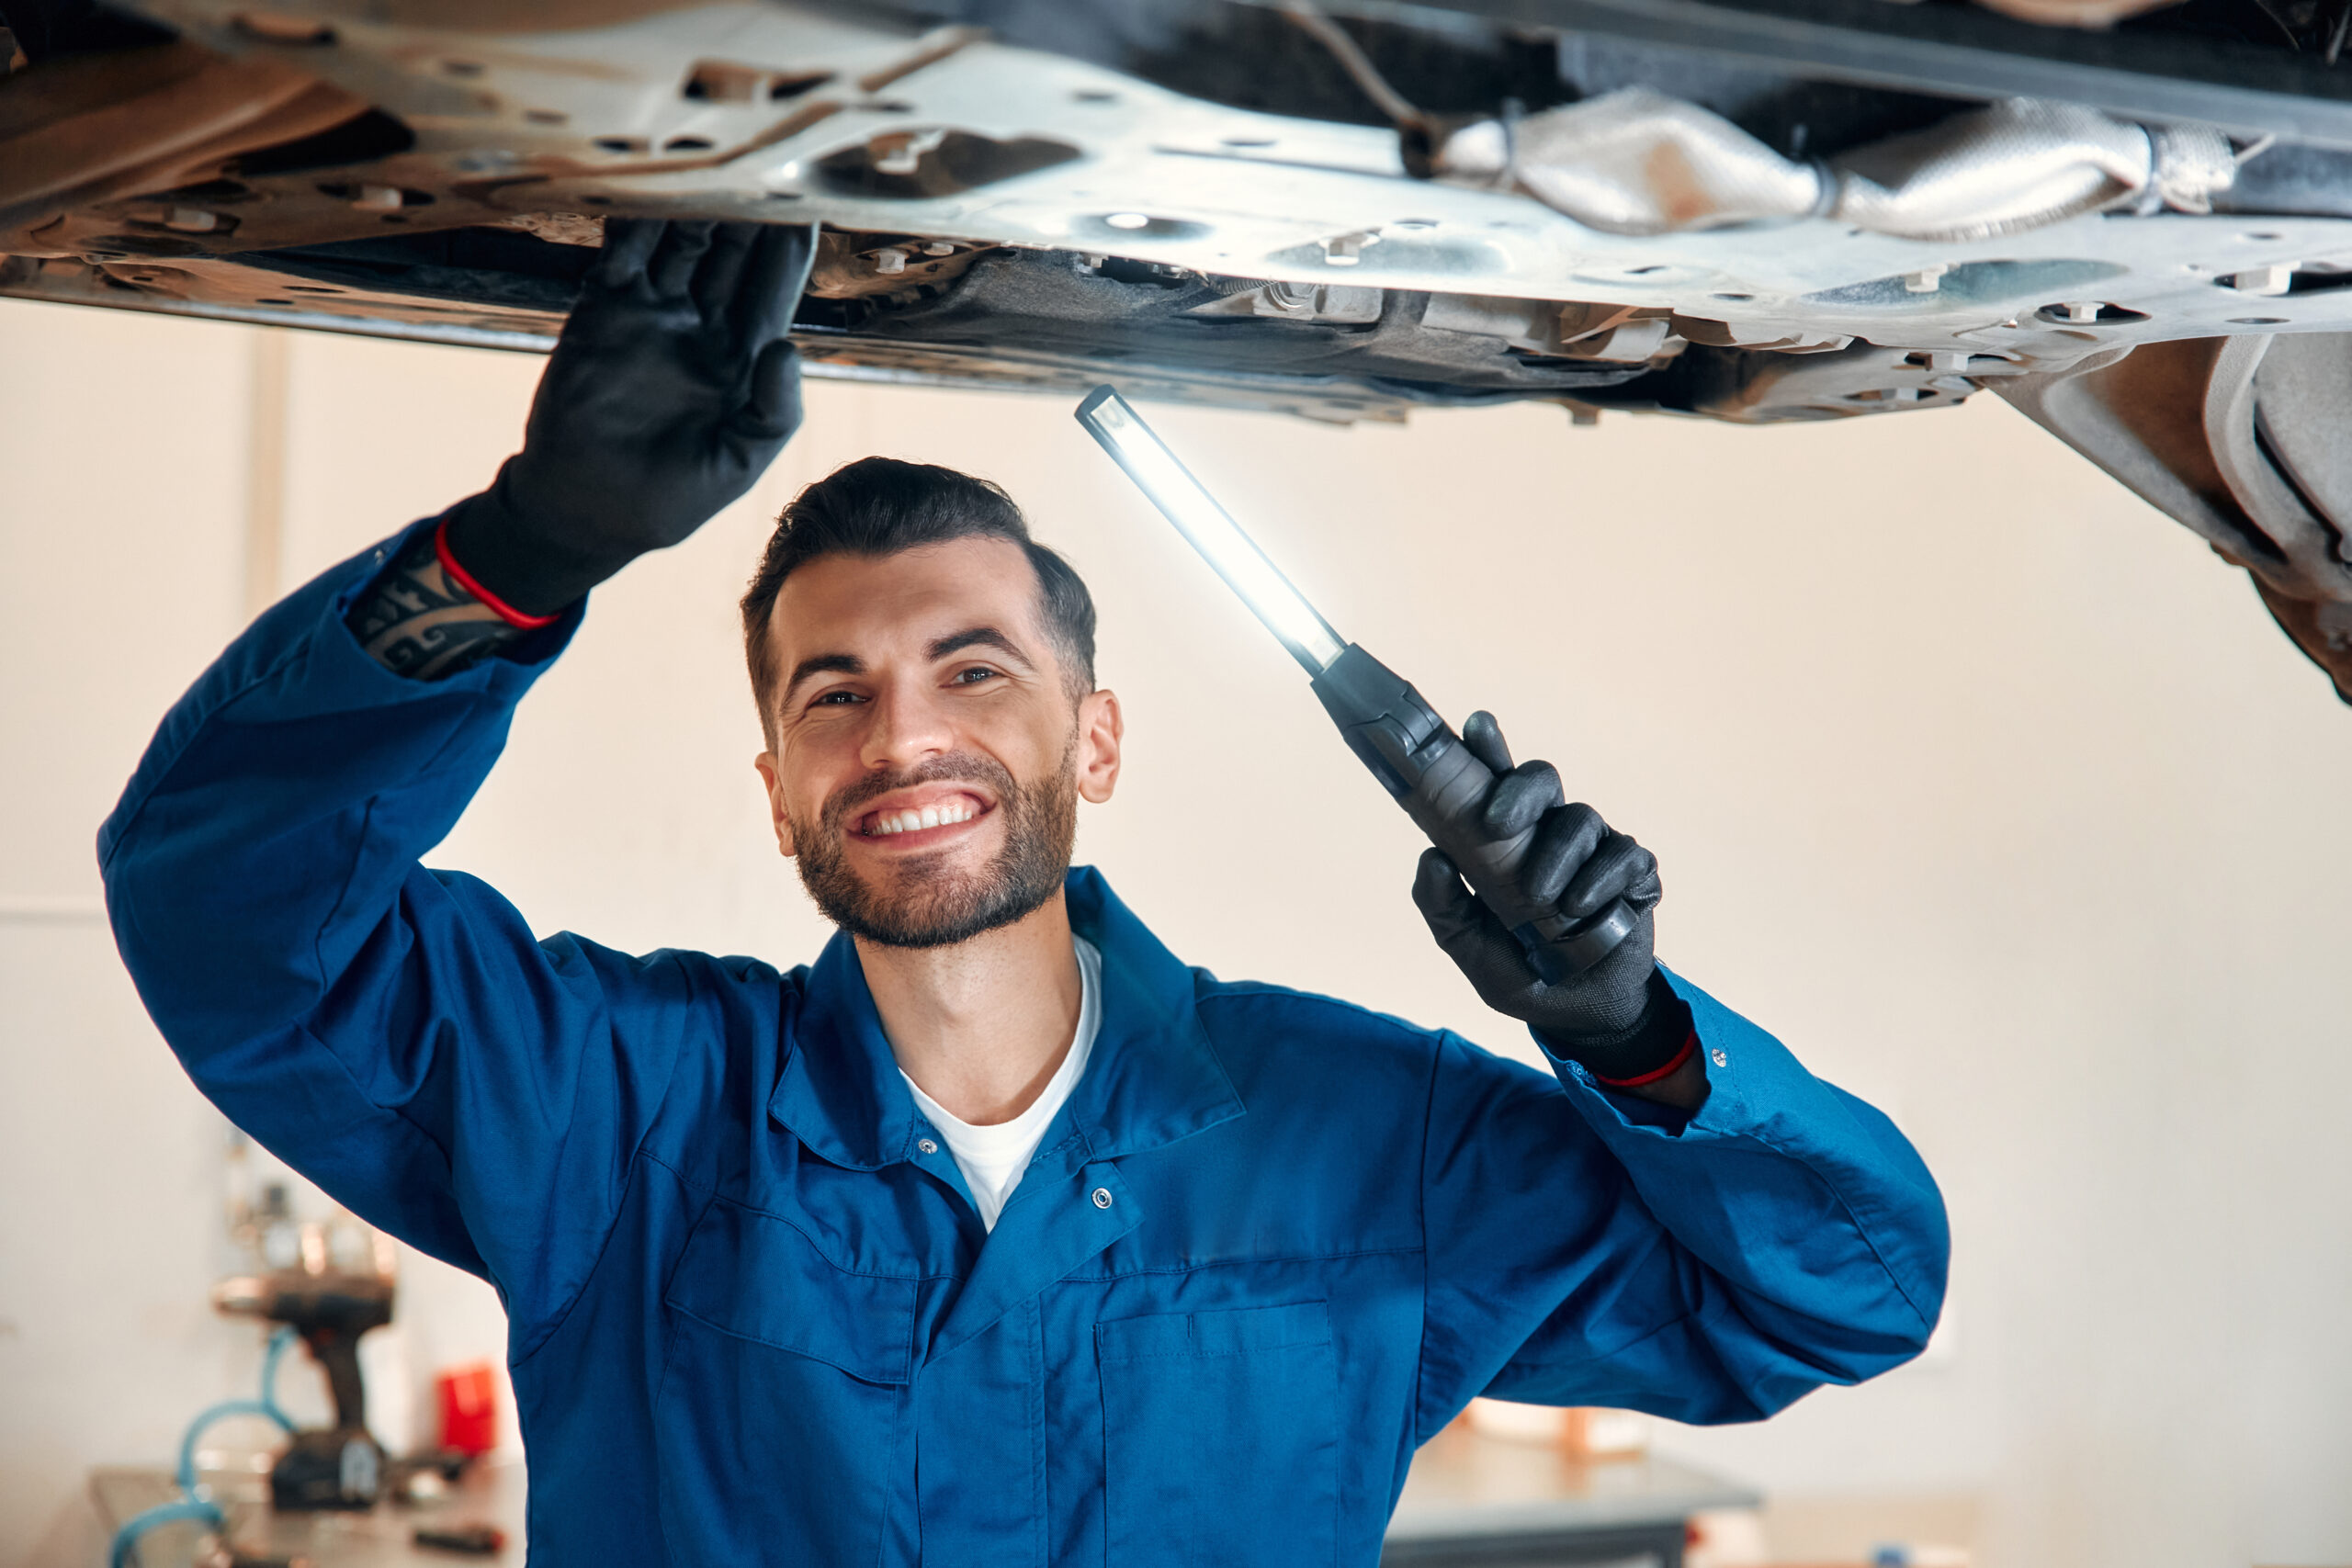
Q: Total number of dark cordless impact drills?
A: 1